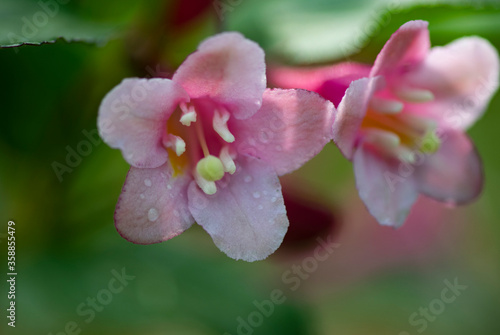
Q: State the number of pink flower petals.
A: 10